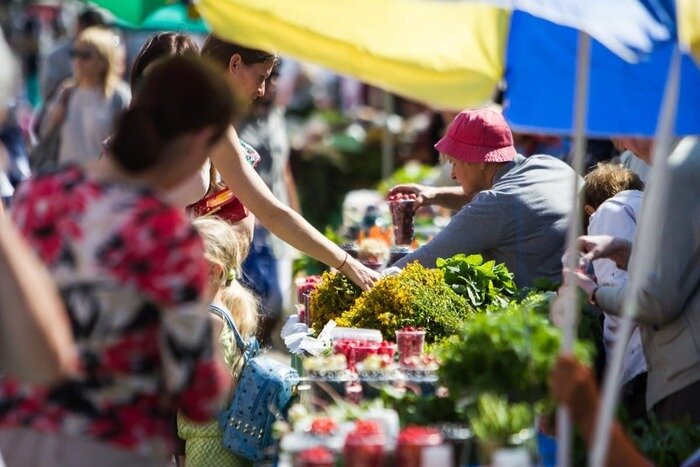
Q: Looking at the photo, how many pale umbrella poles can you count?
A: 2